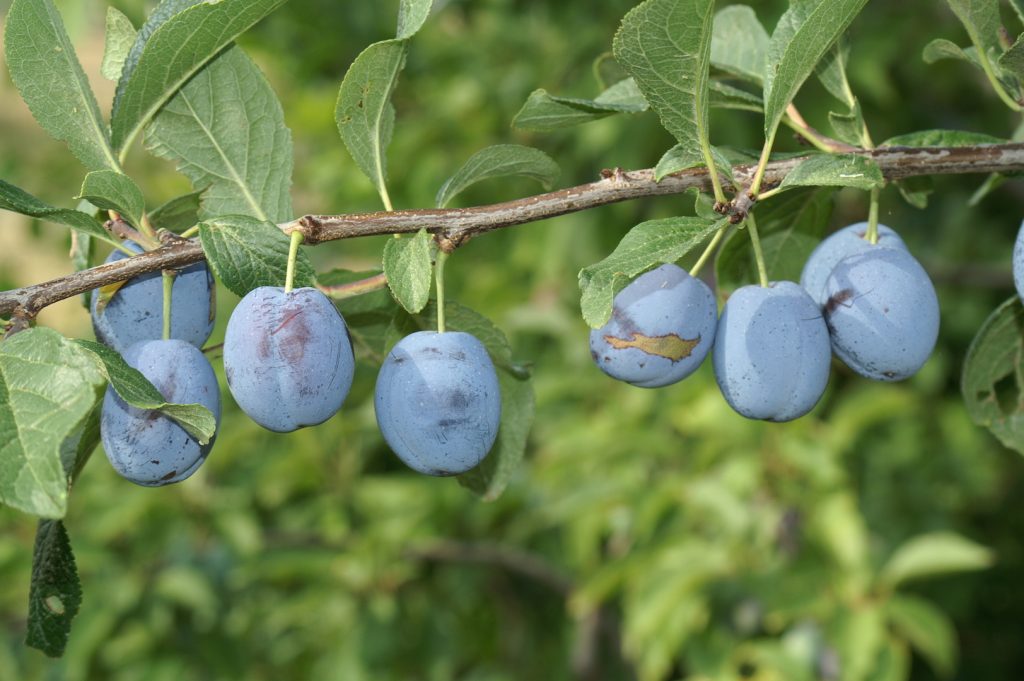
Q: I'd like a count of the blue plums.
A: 9